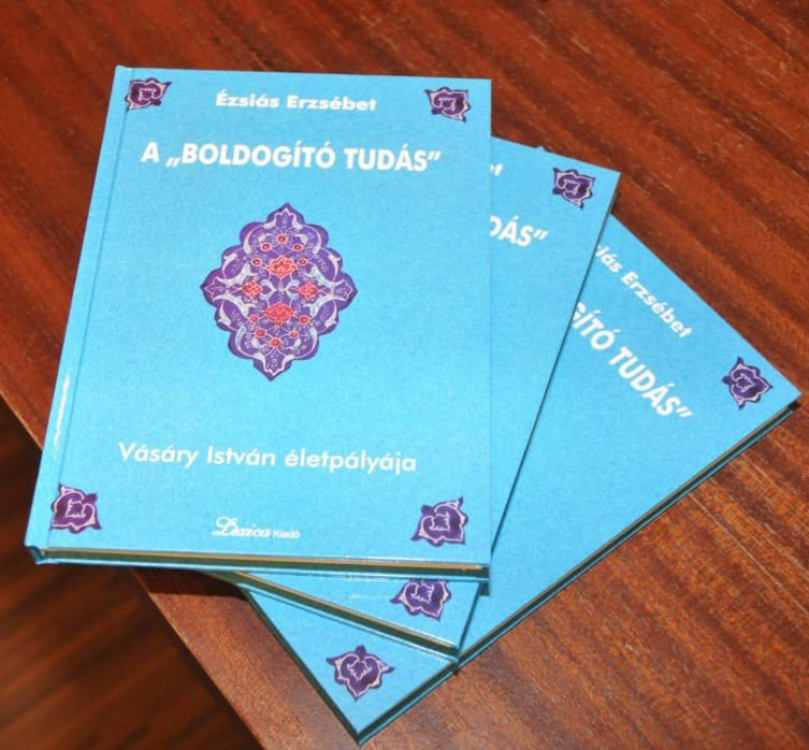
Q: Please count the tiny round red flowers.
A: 10